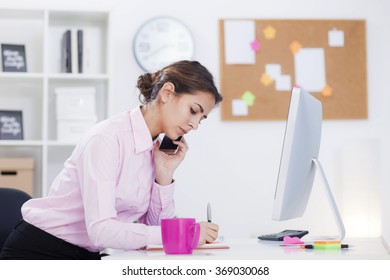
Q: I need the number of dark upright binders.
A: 2